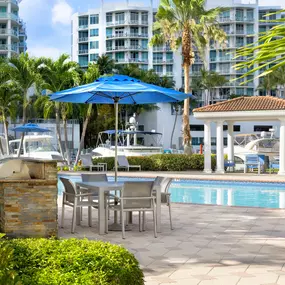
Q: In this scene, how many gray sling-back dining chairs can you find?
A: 4